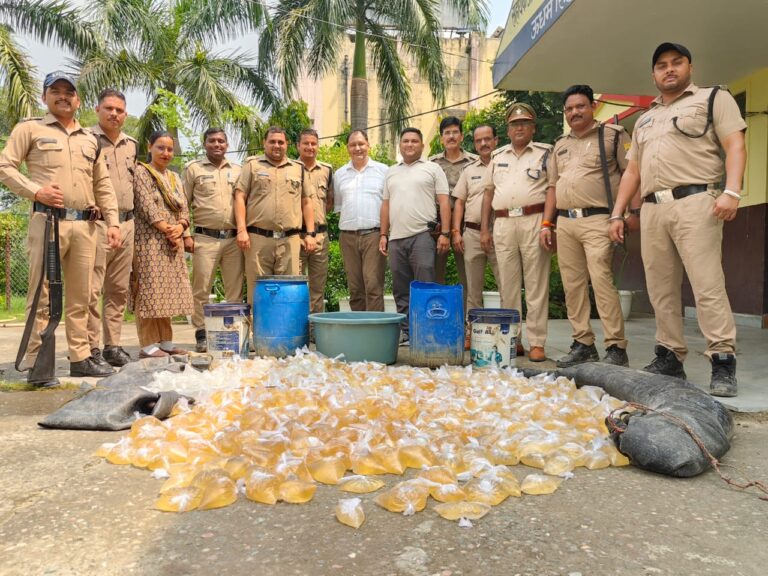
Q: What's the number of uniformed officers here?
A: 10